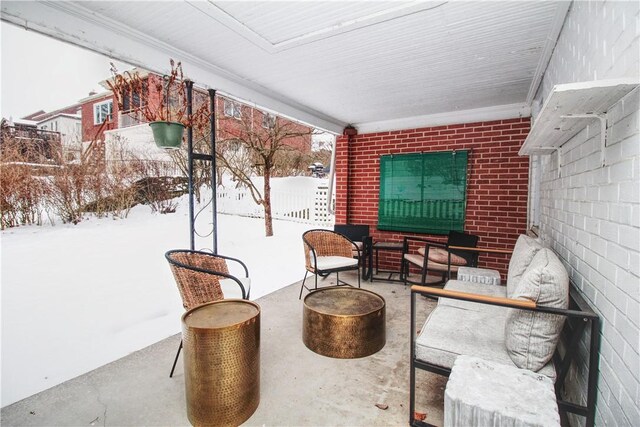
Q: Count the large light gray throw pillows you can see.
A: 2